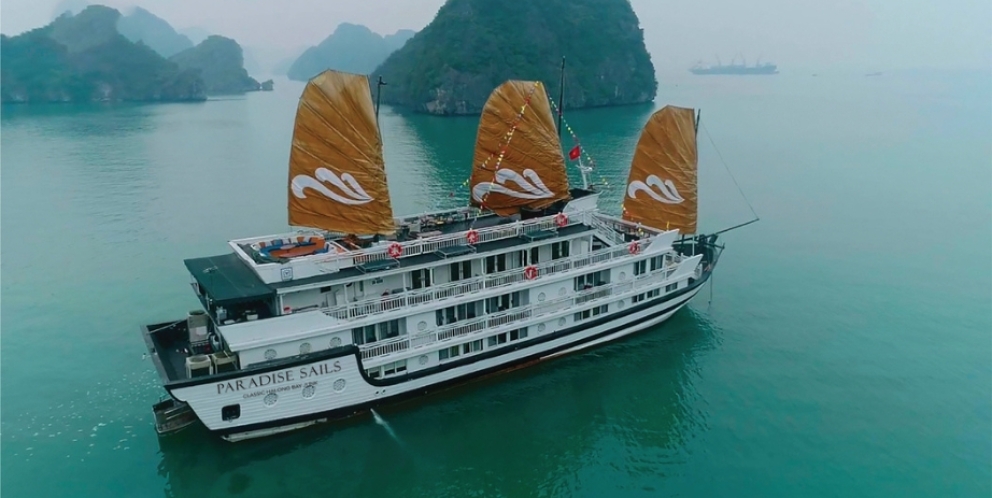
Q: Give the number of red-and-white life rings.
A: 5